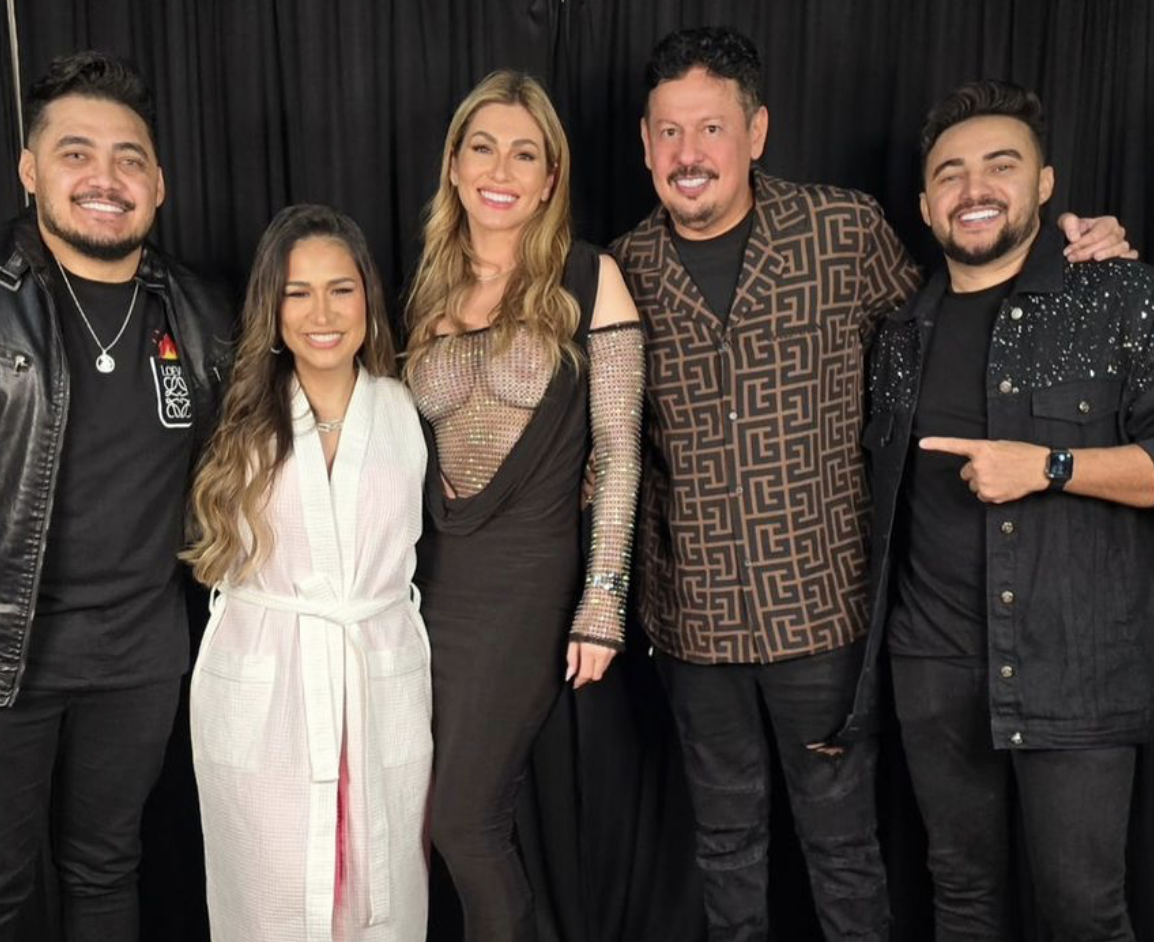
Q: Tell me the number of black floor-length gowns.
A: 1